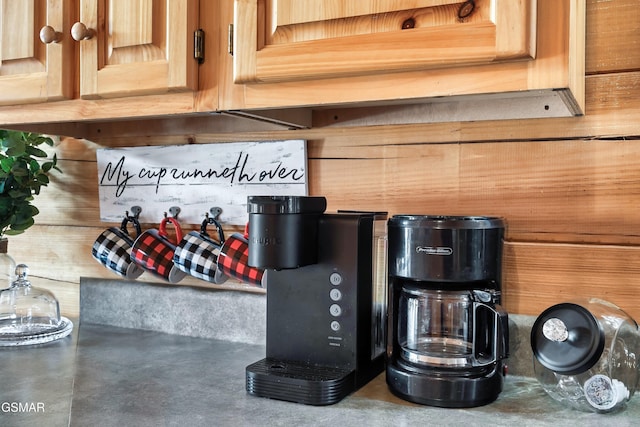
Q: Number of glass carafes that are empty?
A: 1